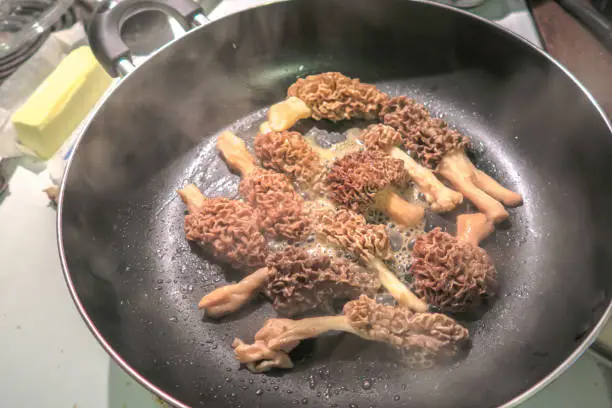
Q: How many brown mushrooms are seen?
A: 11